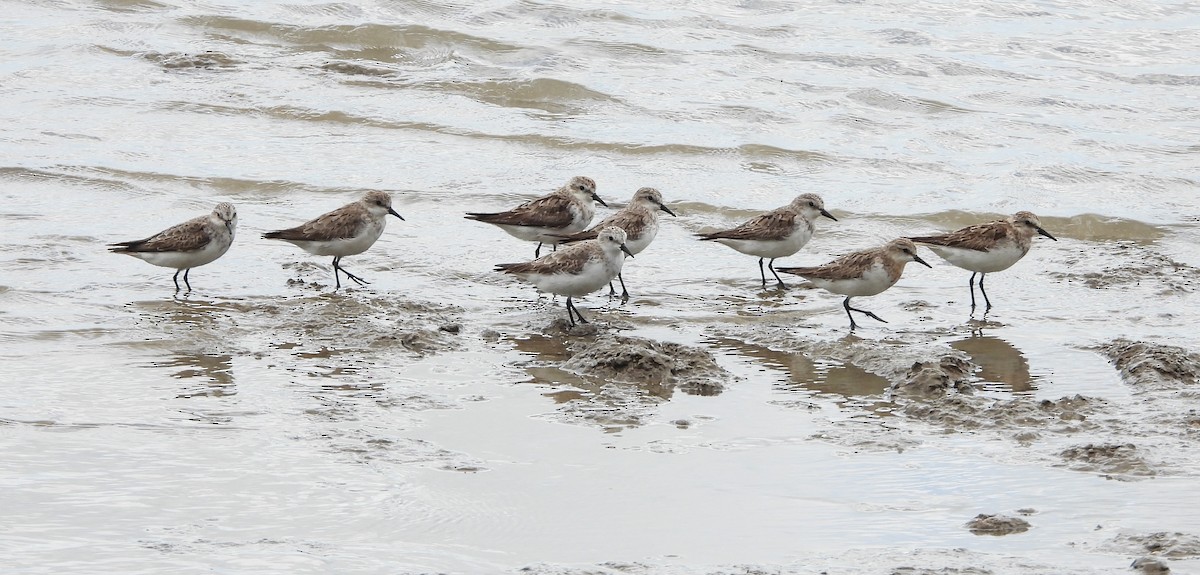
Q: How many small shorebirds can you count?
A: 8